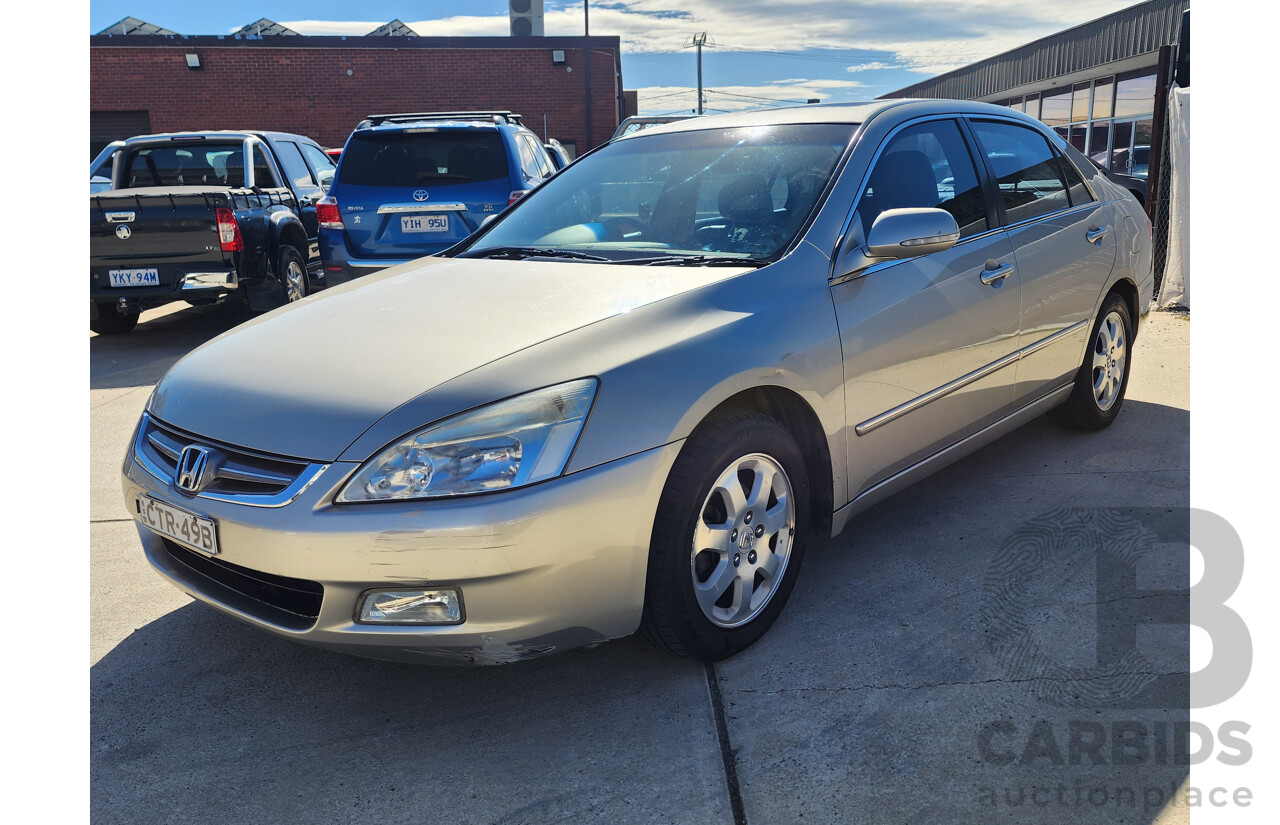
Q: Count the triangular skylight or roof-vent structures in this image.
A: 3